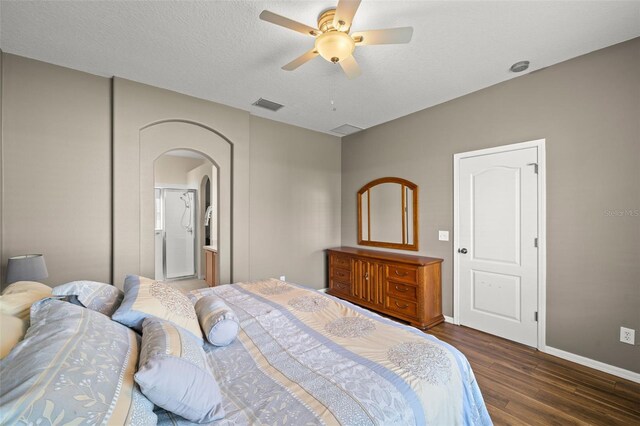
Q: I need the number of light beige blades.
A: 5